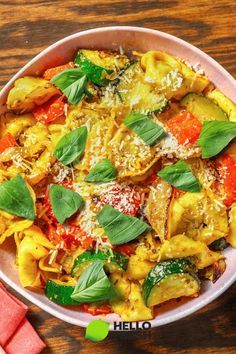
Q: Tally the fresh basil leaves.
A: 10